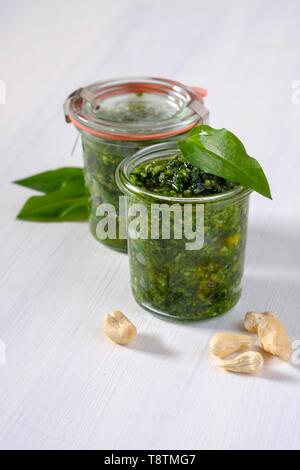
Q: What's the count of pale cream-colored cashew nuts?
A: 5